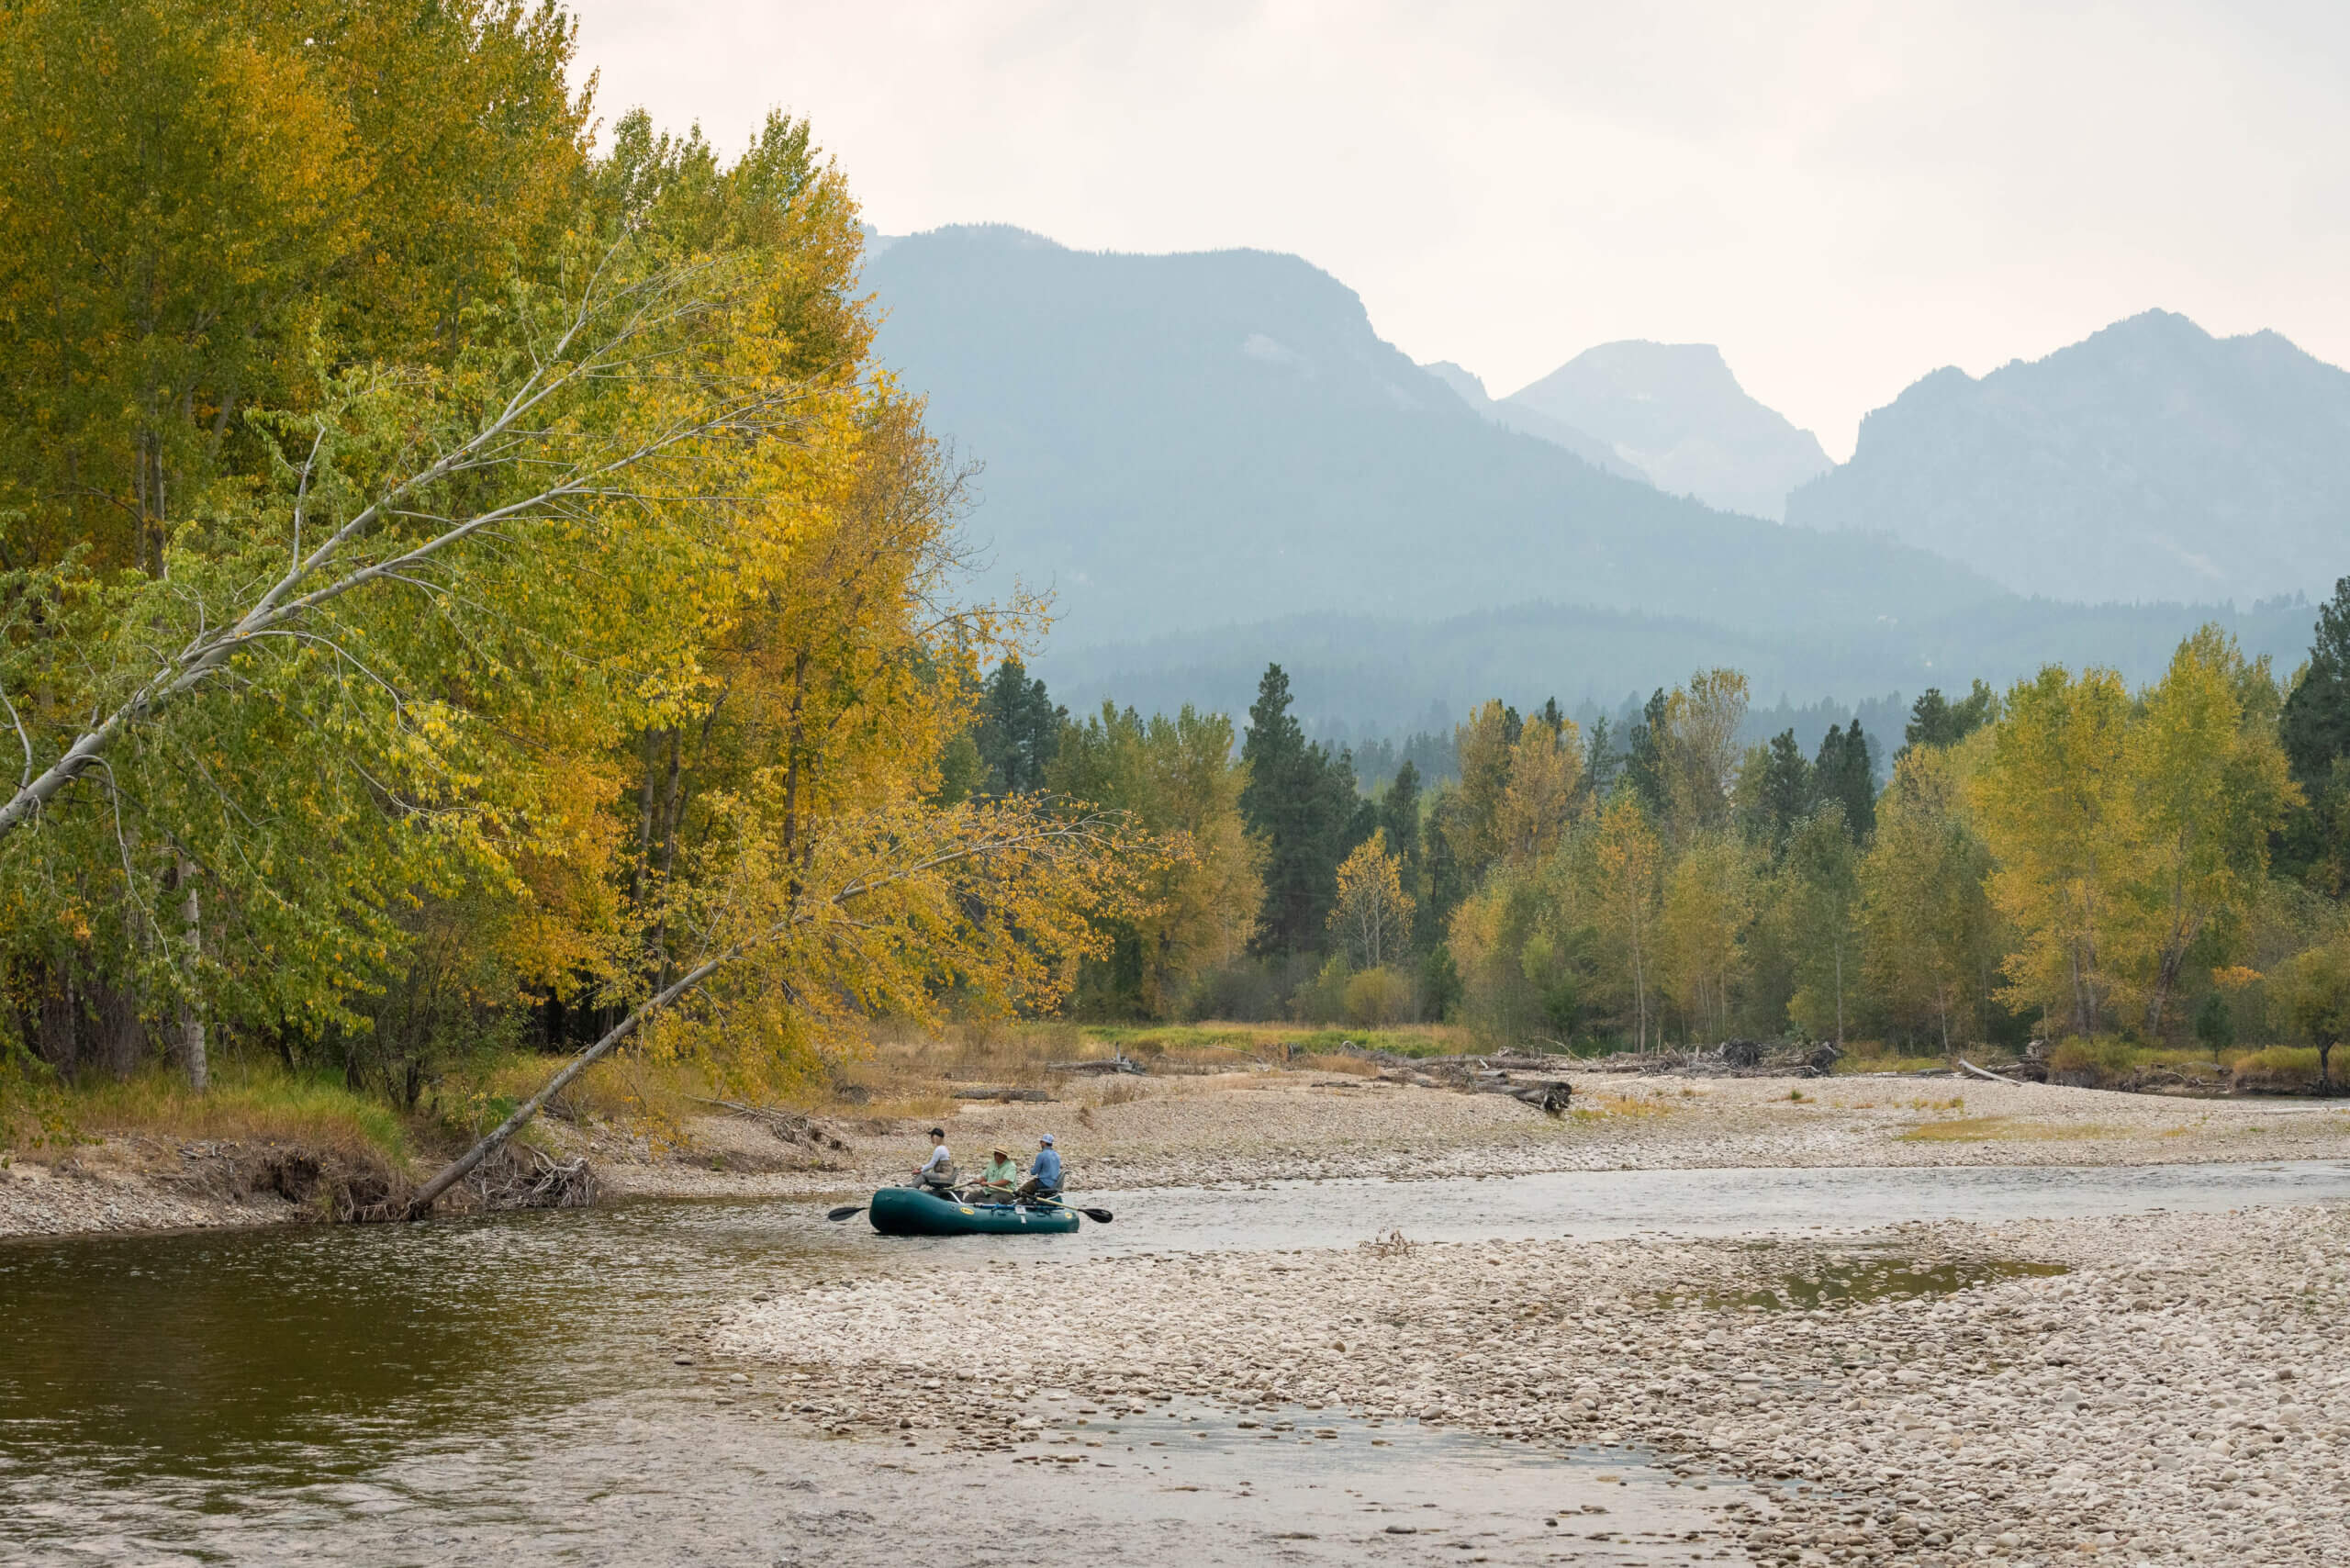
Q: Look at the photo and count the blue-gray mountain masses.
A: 3